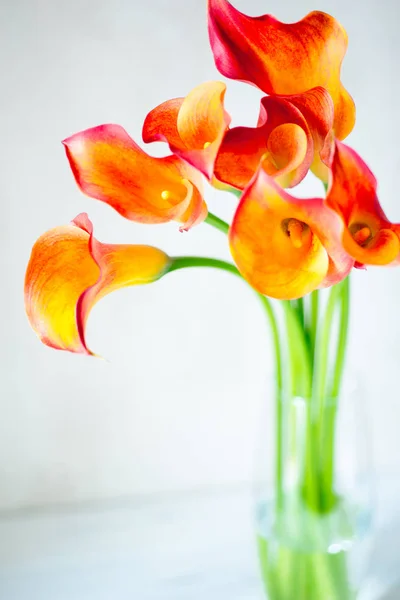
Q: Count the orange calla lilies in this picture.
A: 7